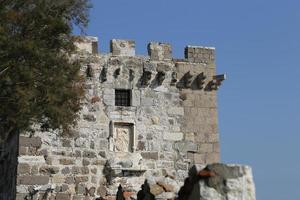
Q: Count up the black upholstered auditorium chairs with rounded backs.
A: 0